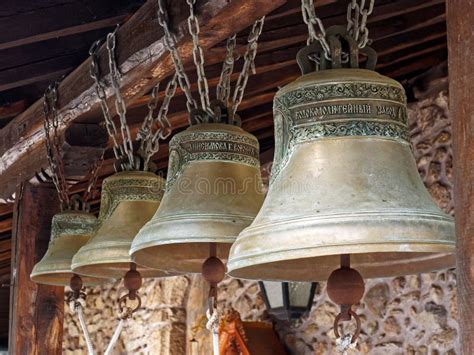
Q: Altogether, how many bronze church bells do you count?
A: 4